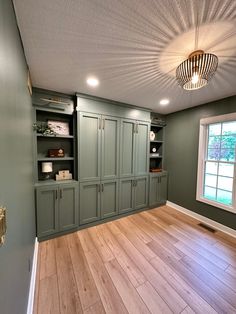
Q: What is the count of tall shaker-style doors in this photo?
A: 4